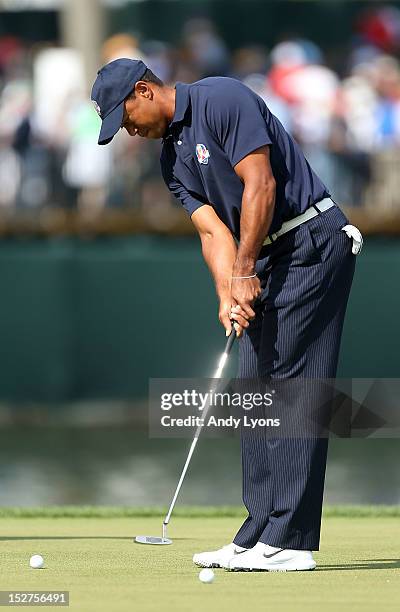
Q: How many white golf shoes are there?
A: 2